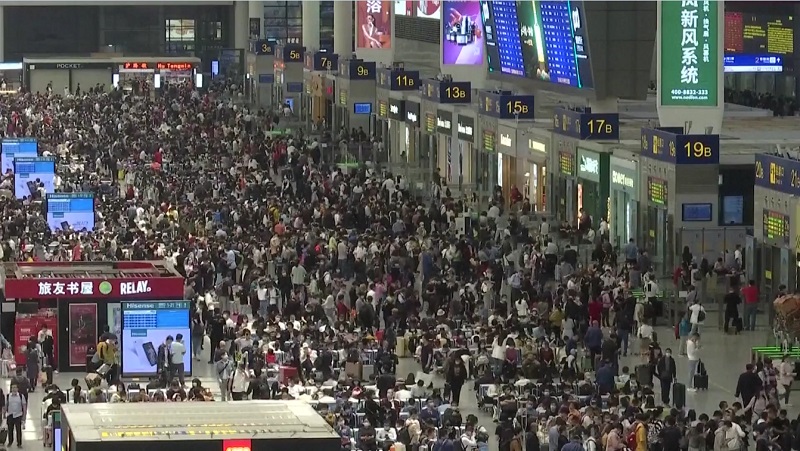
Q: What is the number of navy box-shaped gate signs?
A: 10